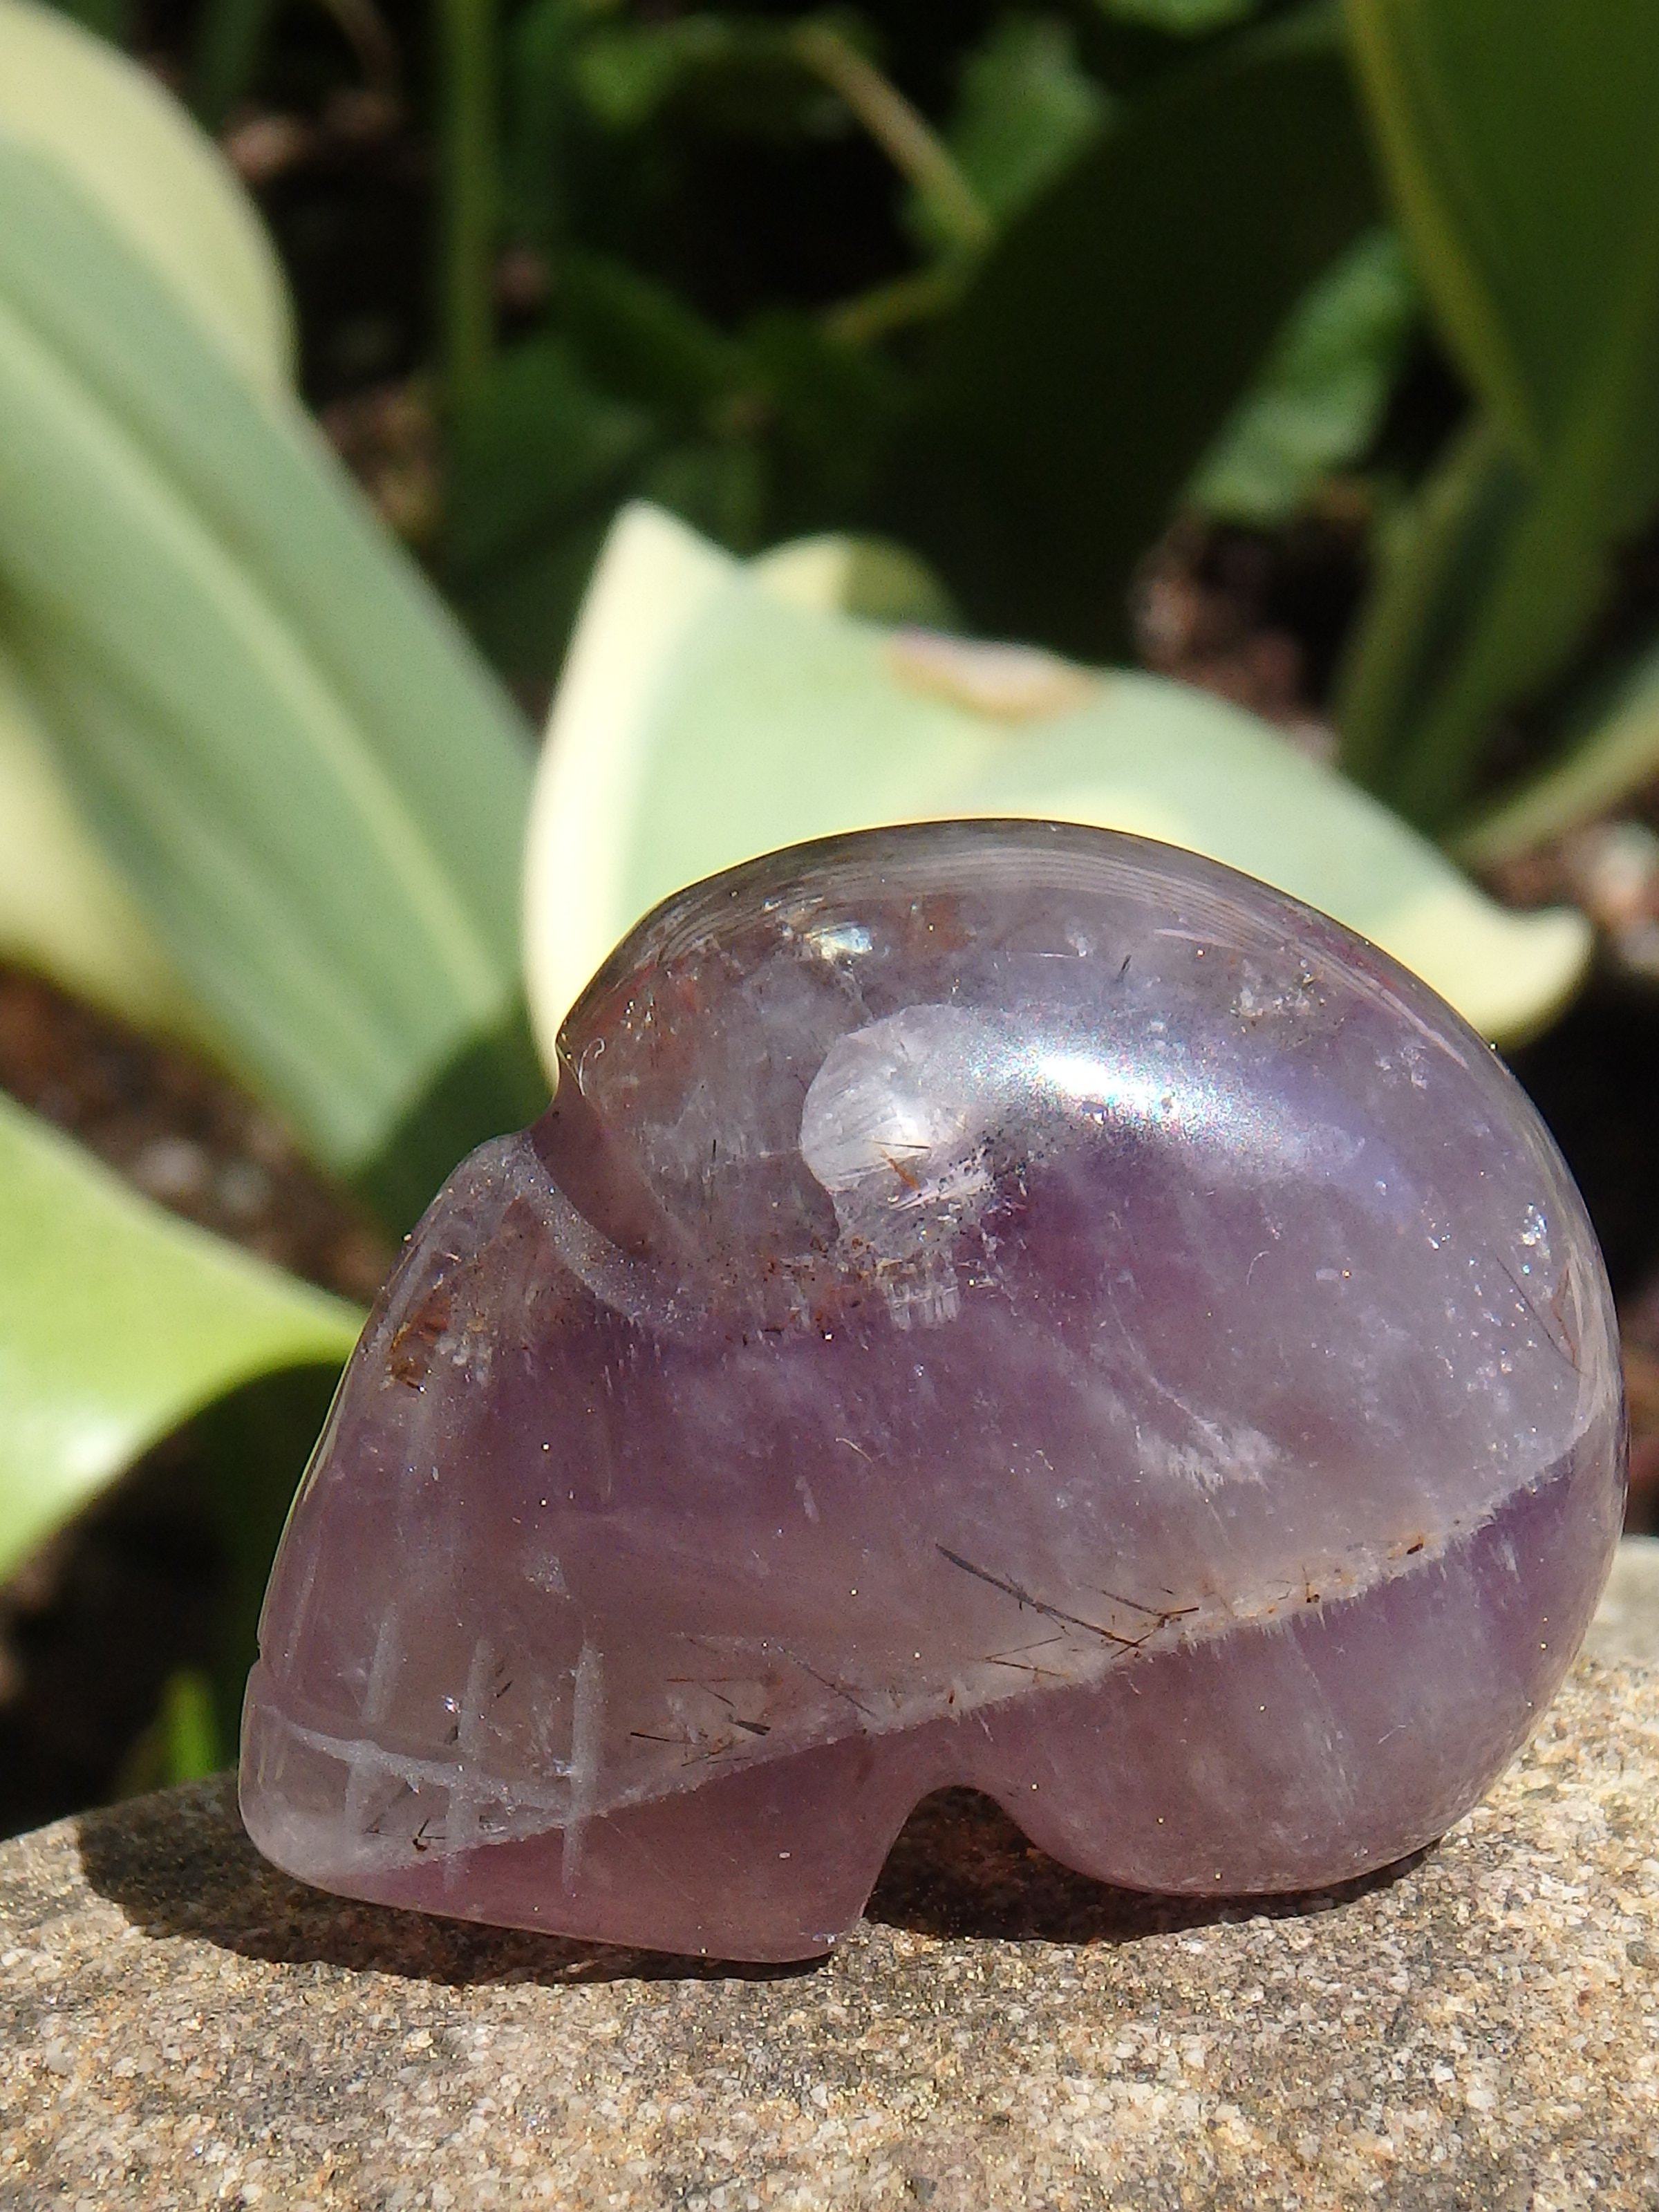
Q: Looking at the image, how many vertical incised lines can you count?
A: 3